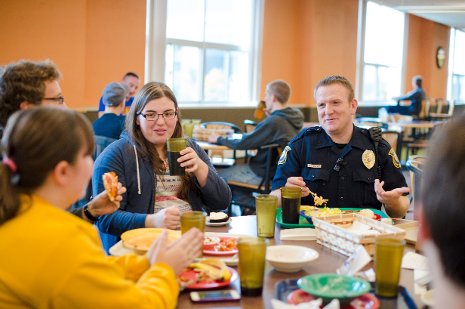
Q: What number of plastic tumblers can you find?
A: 6